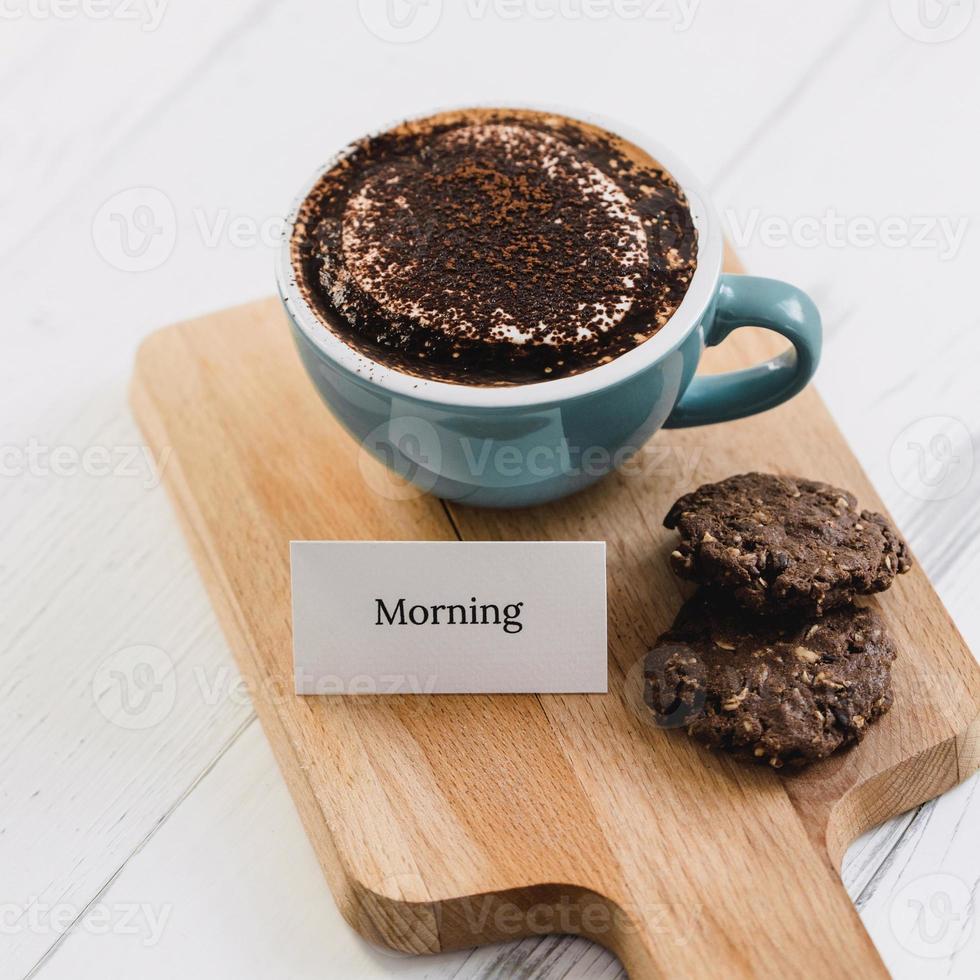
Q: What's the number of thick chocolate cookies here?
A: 2